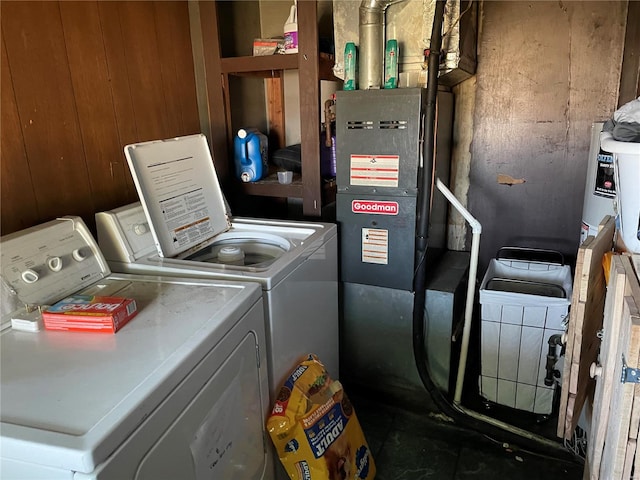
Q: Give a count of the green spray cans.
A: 2